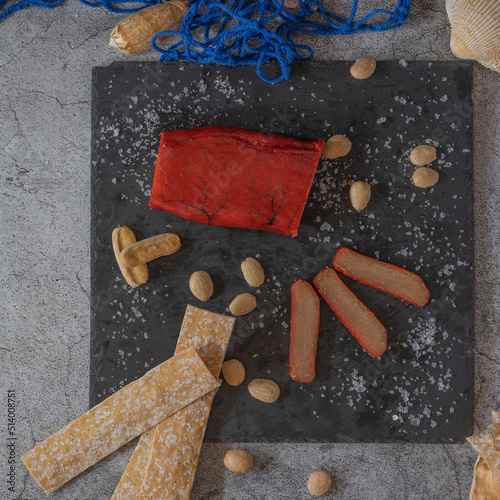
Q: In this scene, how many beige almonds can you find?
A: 12